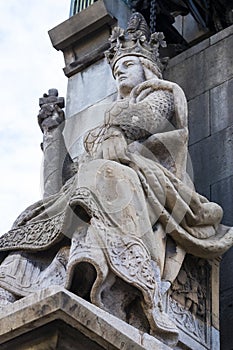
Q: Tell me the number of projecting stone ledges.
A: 2